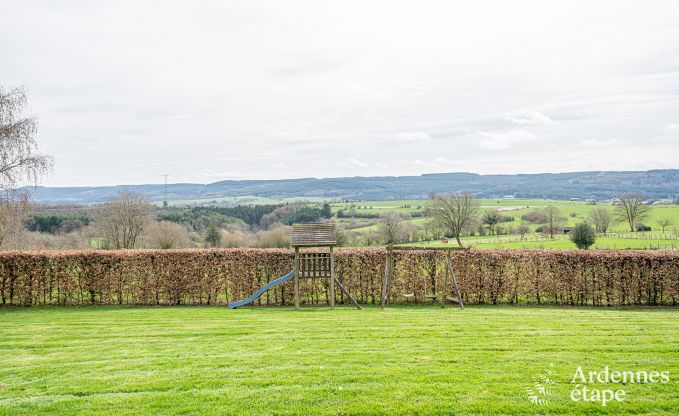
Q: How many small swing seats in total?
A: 2